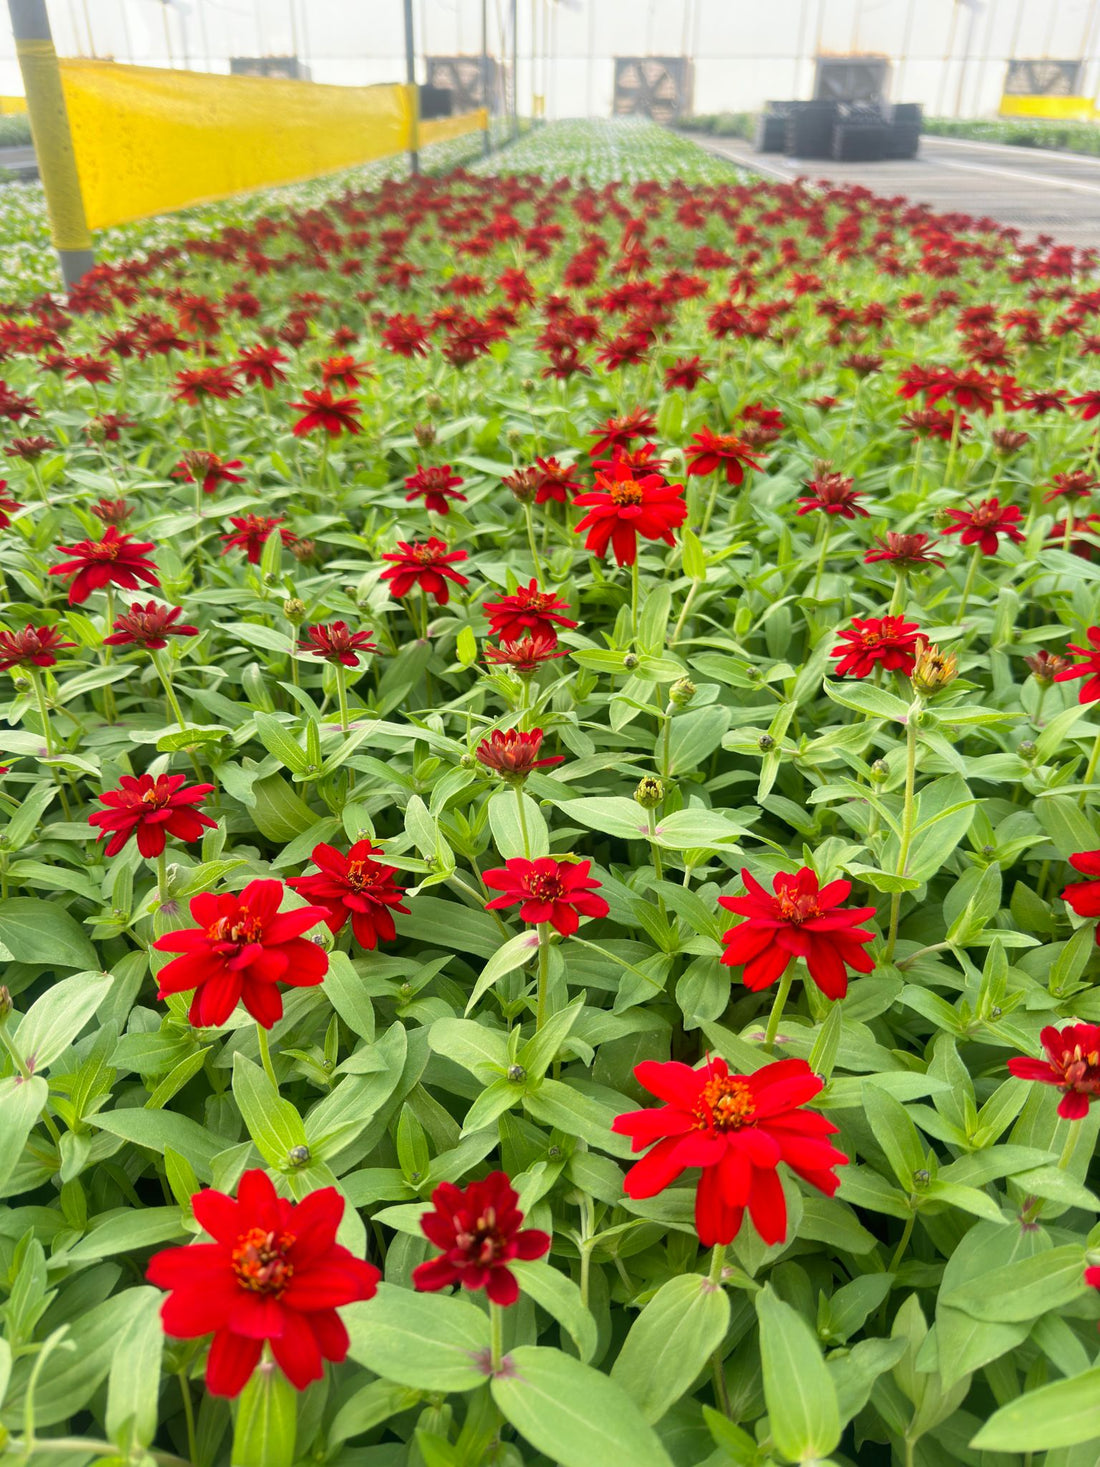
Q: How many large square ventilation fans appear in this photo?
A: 5